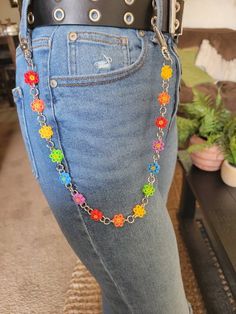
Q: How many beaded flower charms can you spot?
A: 15